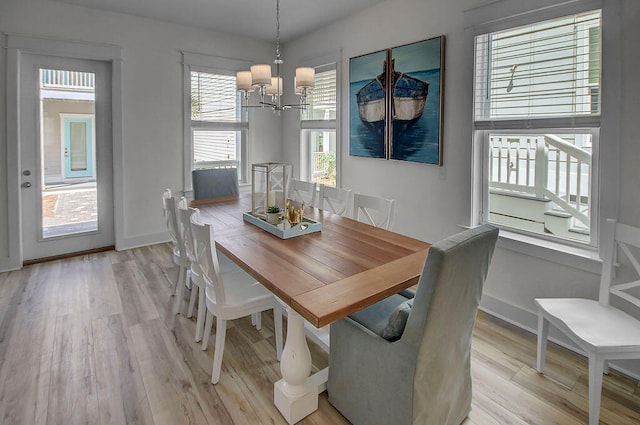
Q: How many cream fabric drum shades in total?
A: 5